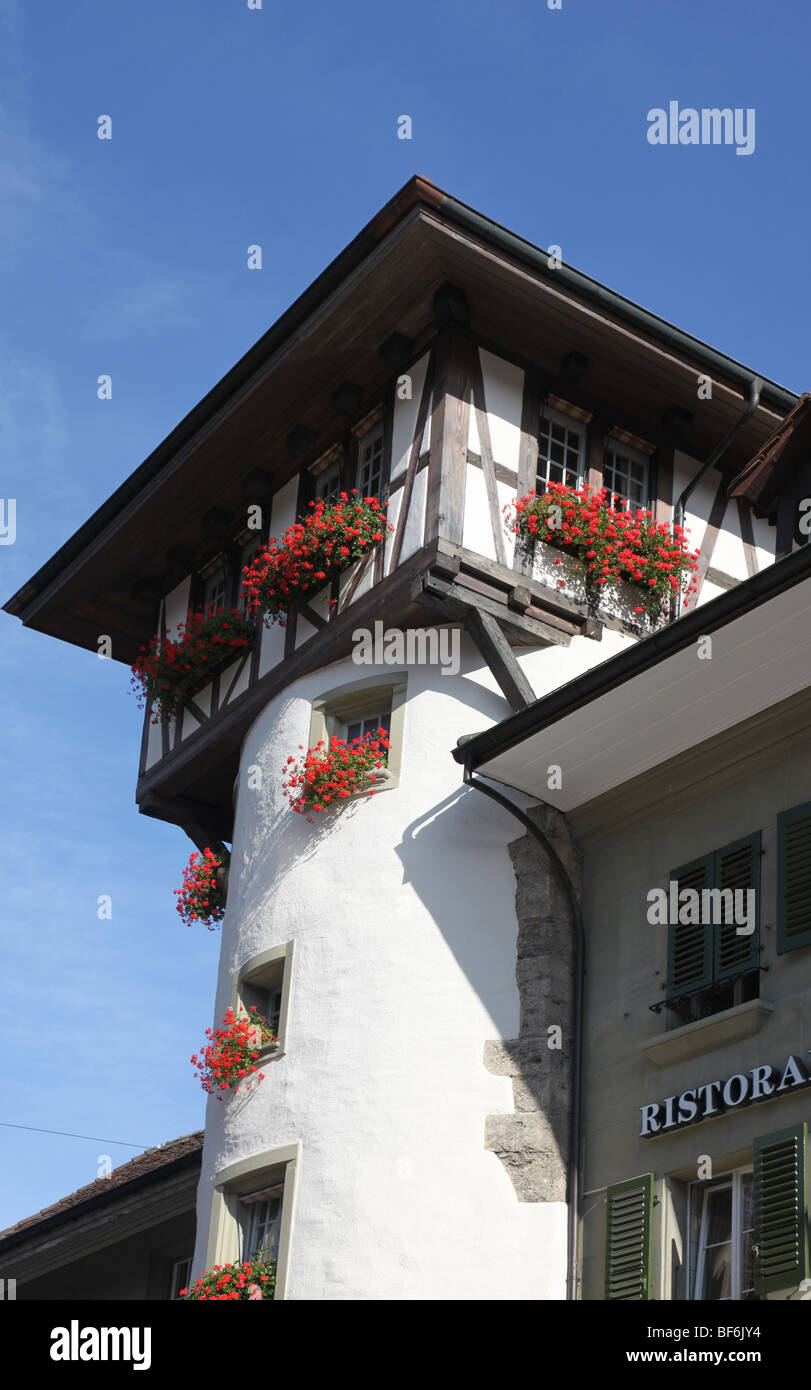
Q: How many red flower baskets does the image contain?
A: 7